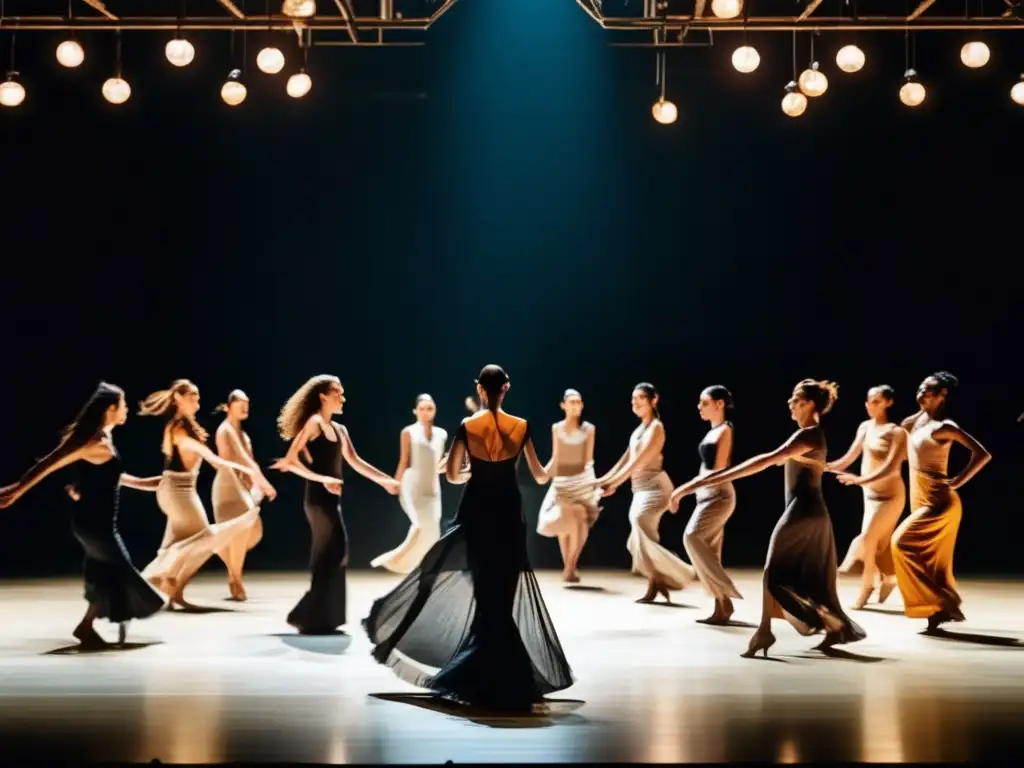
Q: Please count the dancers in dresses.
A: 12